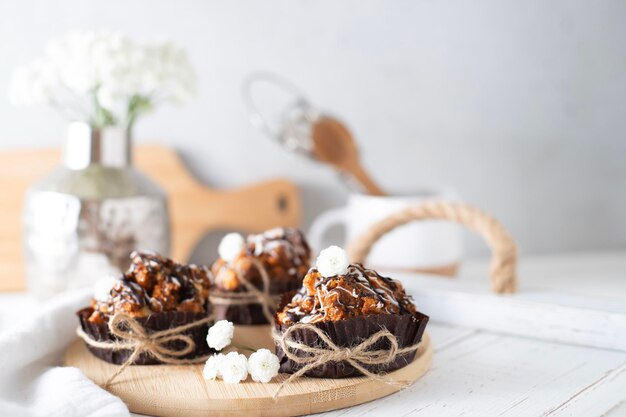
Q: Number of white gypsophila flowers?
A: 7